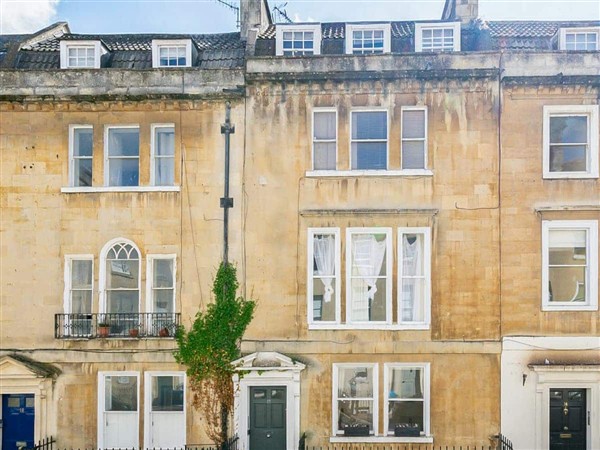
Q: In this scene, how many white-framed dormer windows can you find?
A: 6